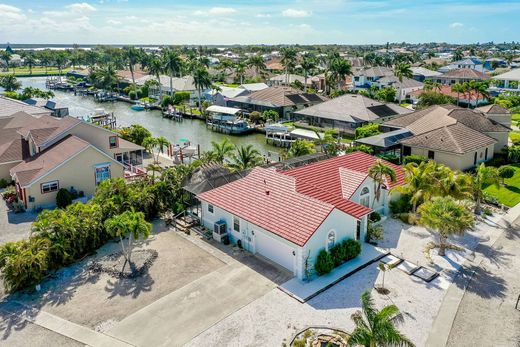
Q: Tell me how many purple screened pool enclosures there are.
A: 0